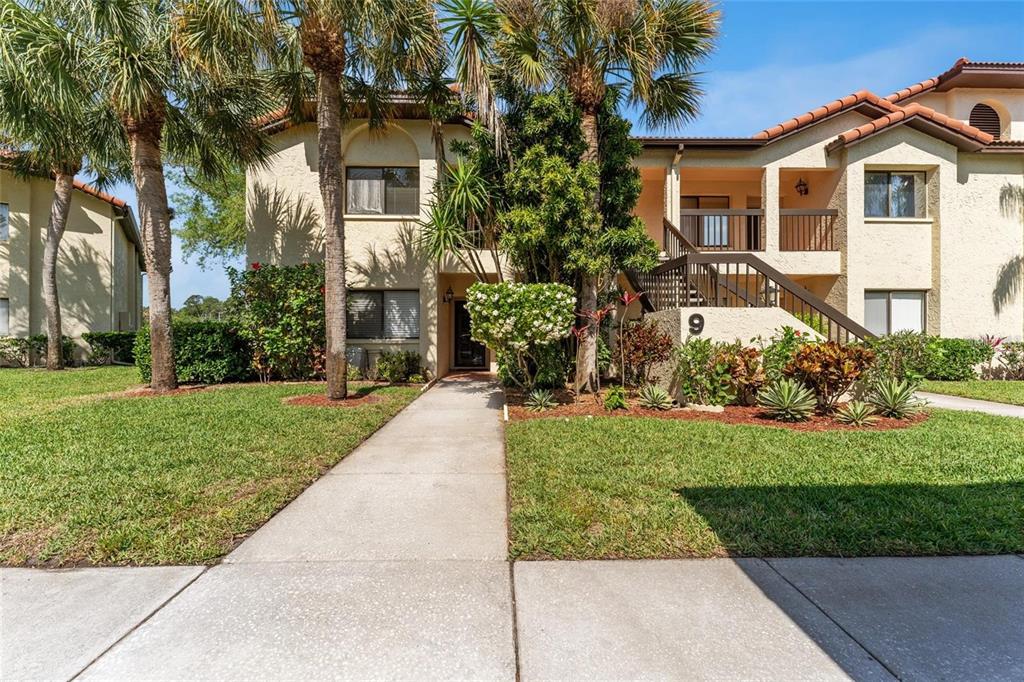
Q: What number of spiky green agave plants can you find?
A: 5